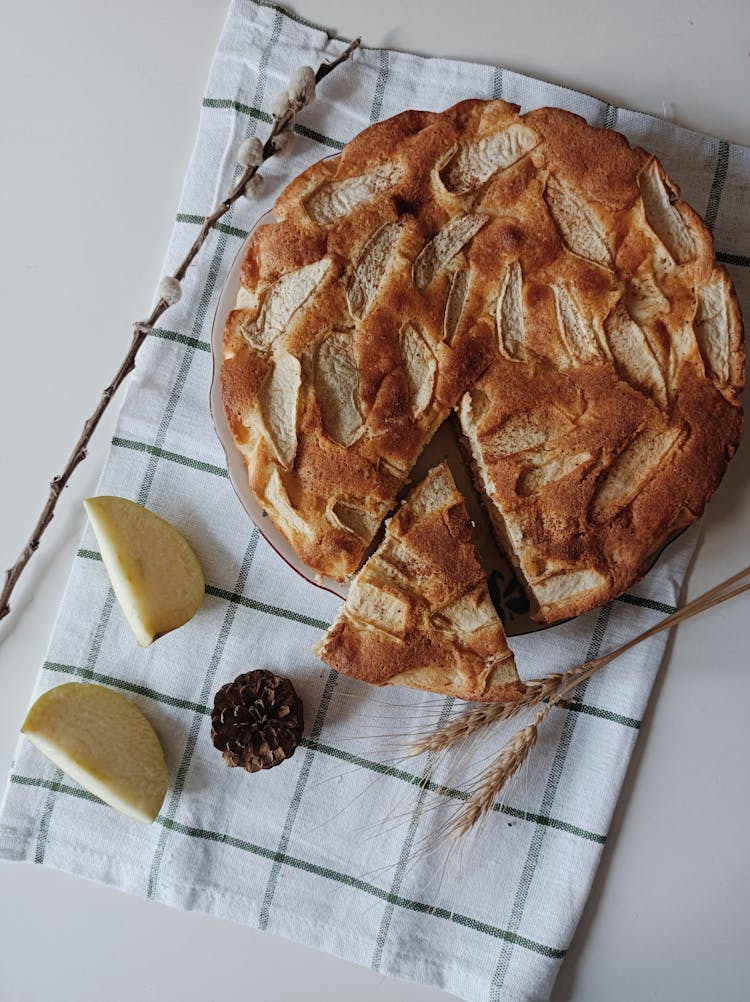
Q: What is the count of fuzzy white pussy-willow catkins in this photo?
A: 6